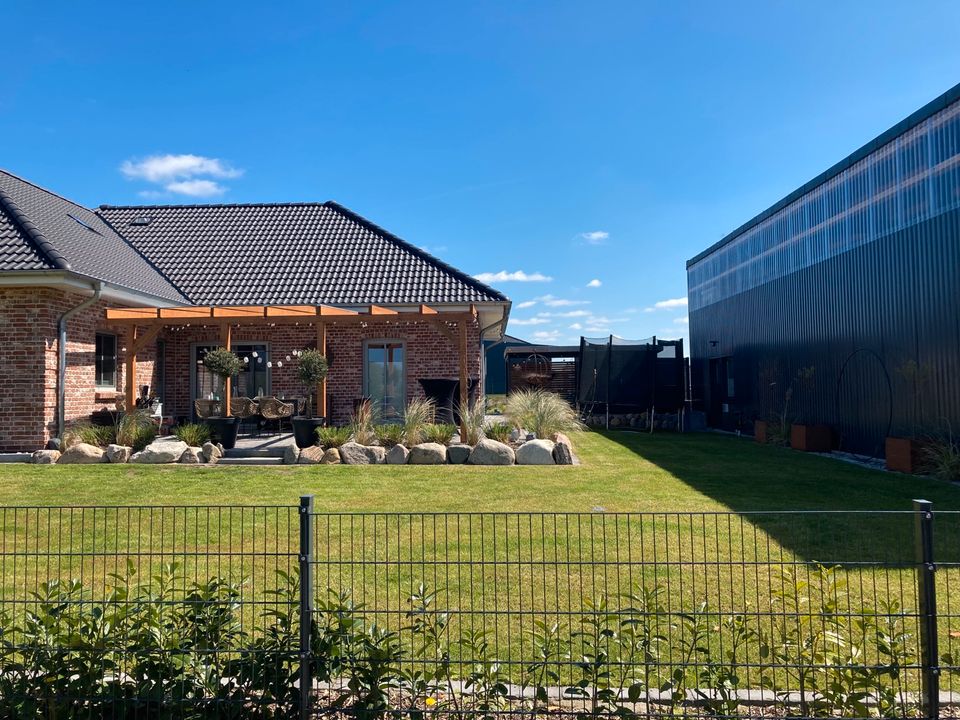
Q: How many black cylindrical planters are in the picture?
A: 2